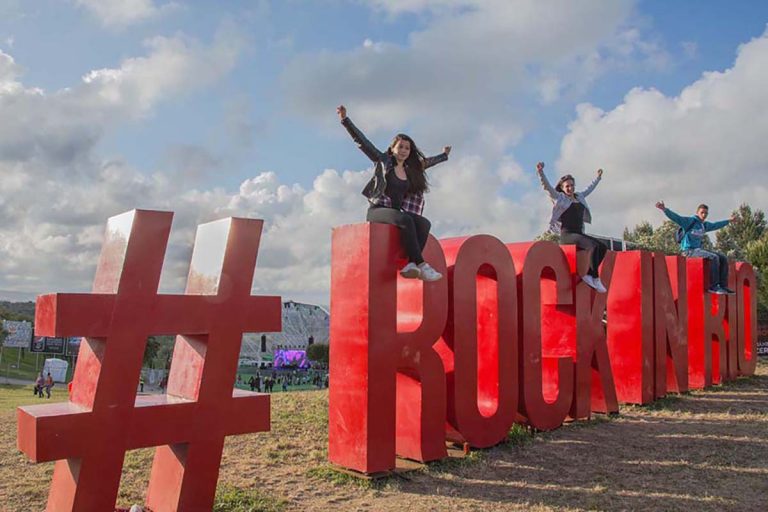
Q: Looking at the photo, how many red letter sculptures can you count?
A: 9